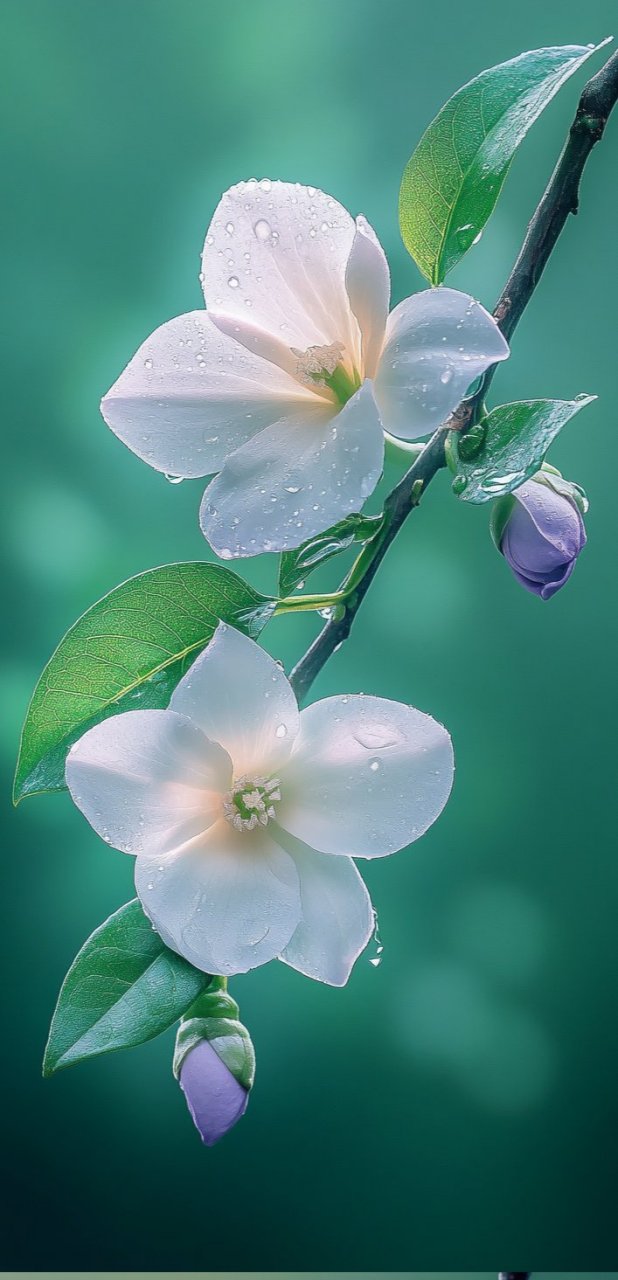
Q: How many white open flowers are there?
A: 2